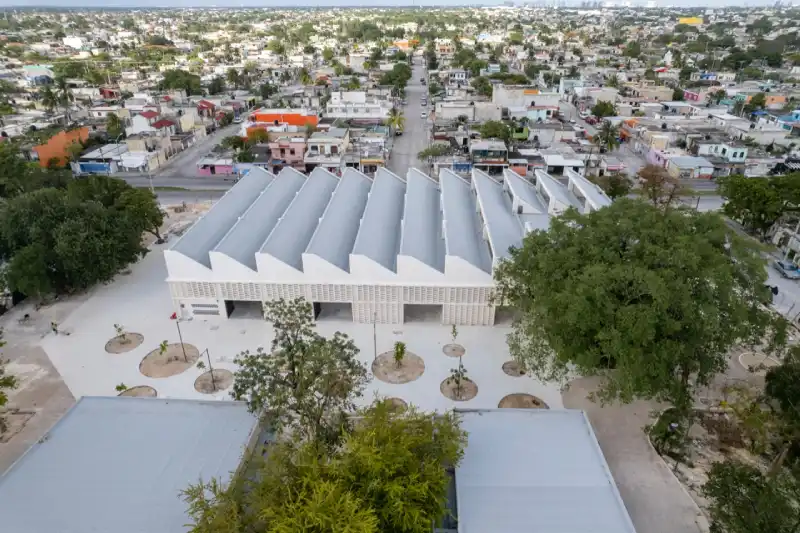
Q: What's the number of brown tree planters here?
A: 10